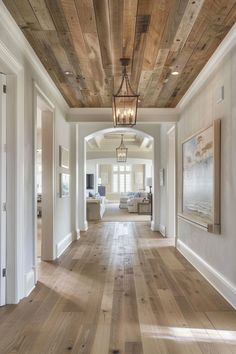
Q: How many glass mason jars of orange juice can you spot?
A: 0